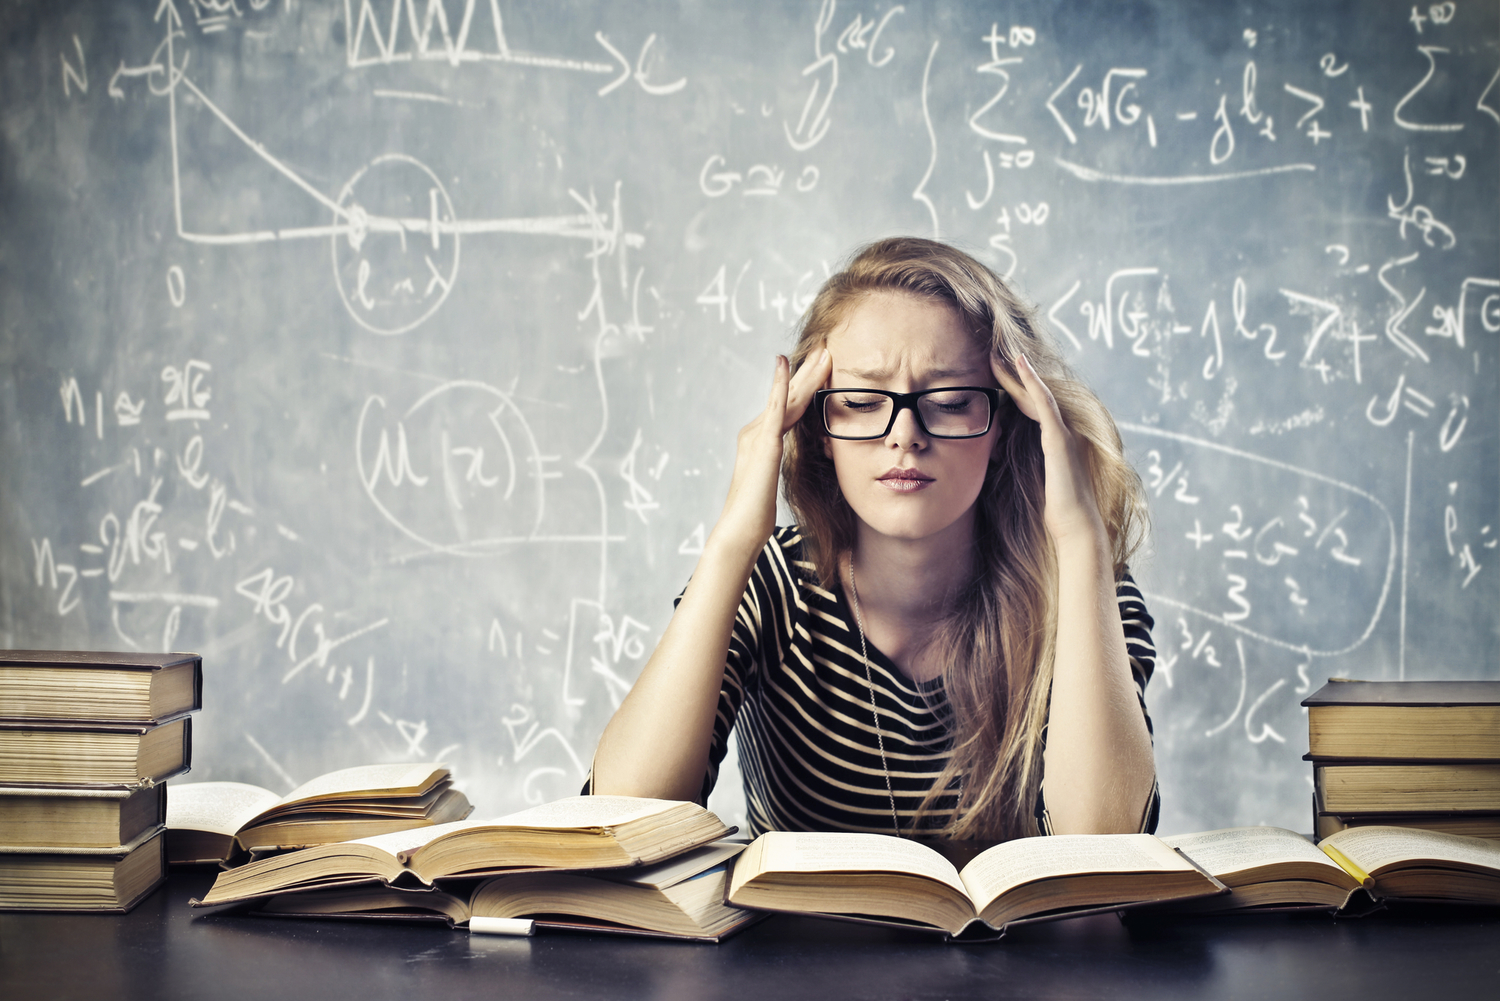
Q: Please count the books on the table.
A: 12